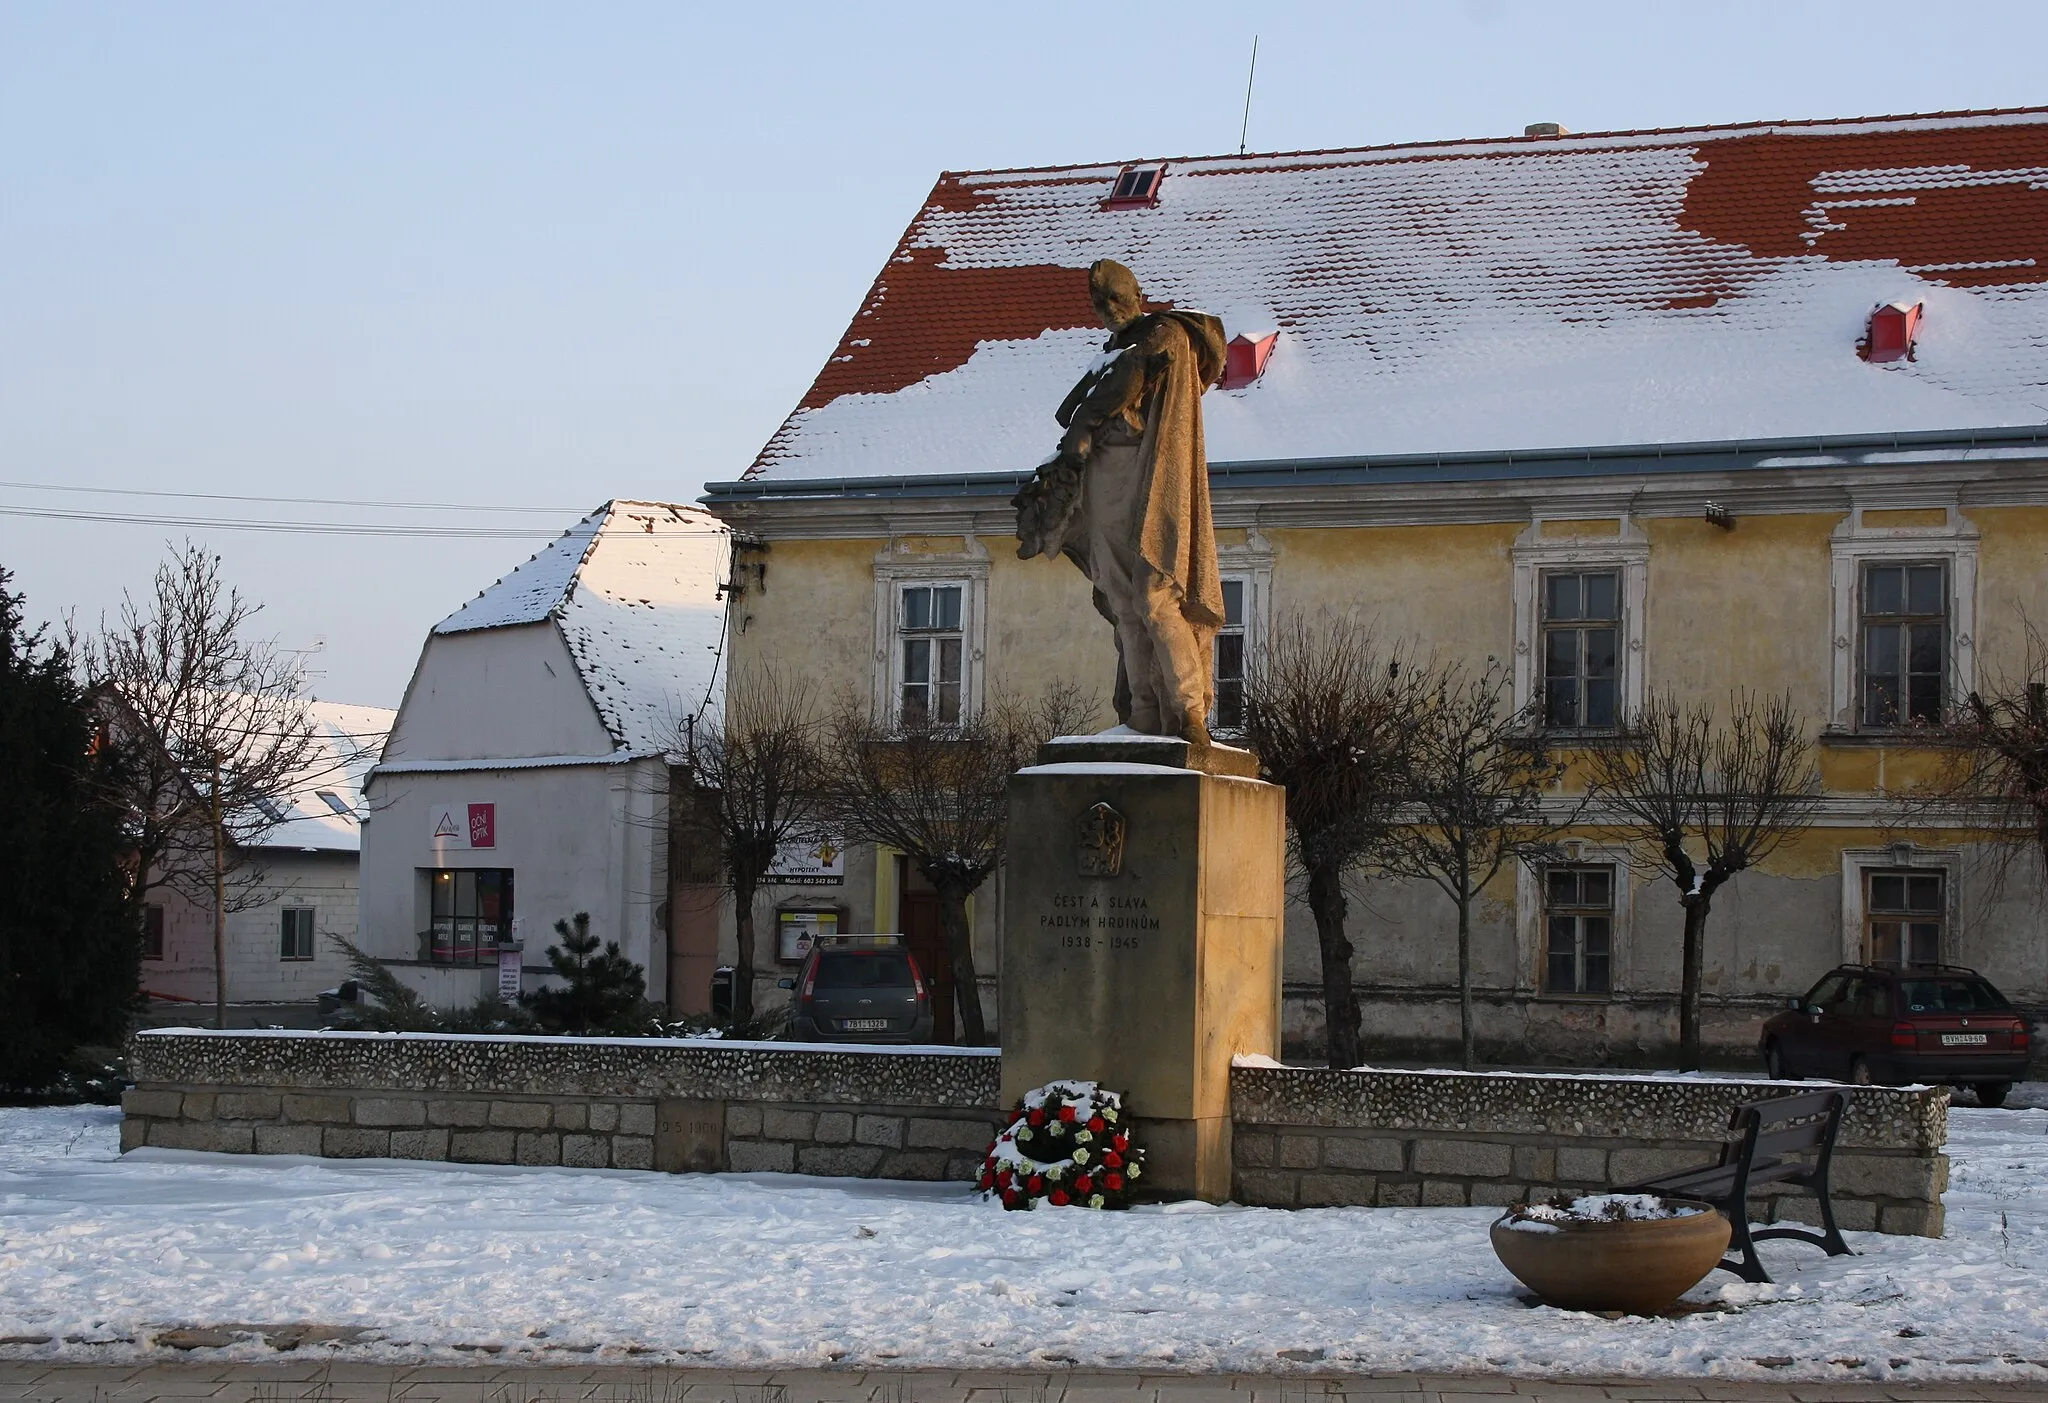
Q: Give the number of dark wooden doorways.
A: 1